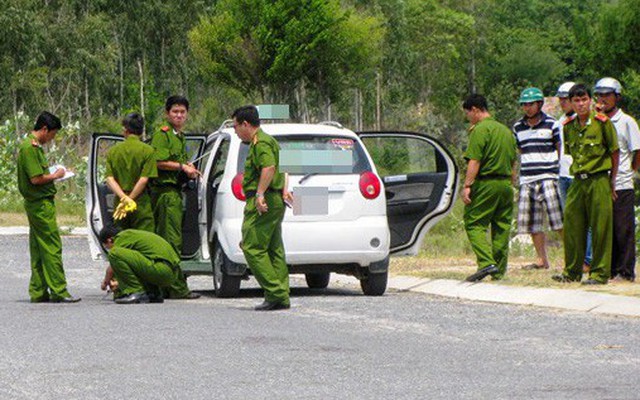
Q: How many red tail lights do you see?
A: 2